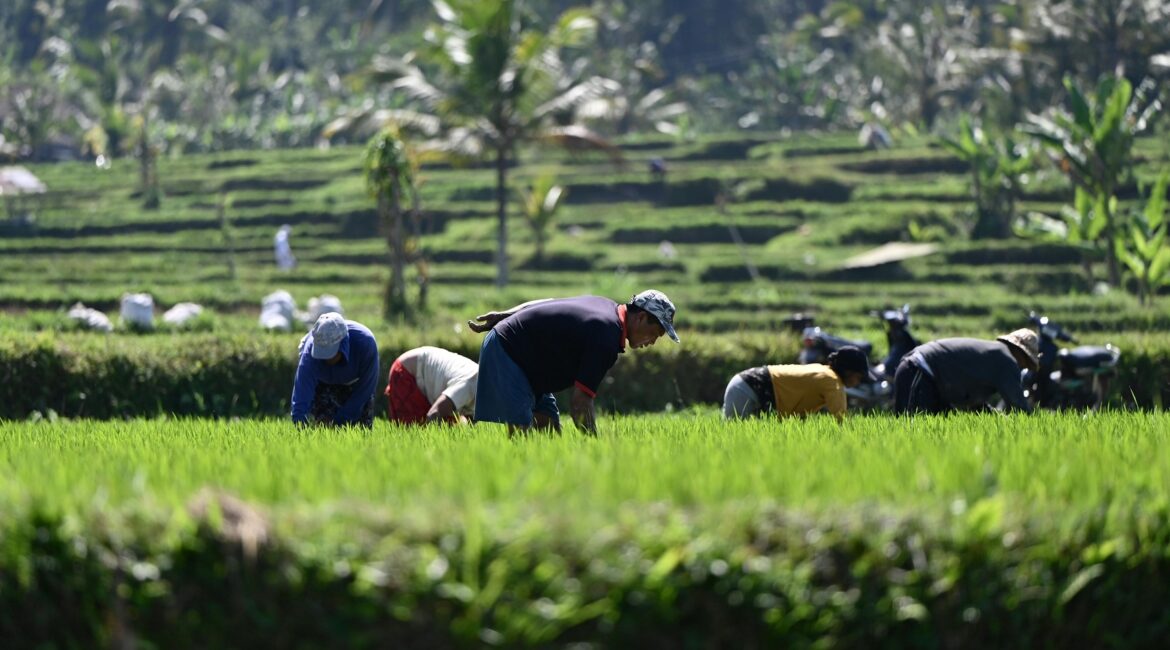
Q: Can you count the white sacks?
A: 5